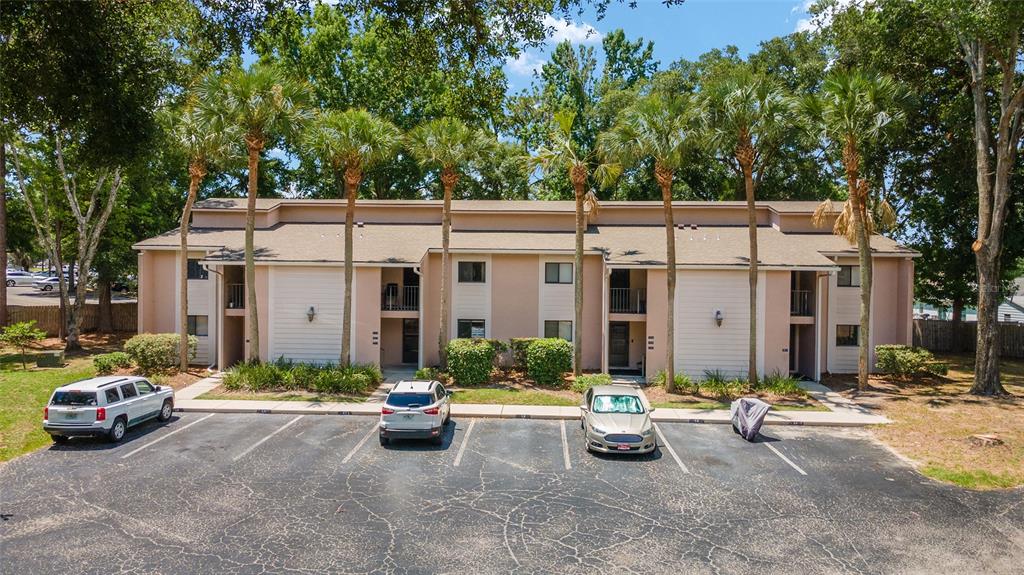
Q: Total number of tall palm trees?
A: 8